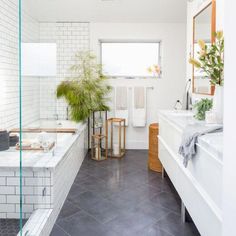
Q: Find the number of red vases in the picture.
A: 0